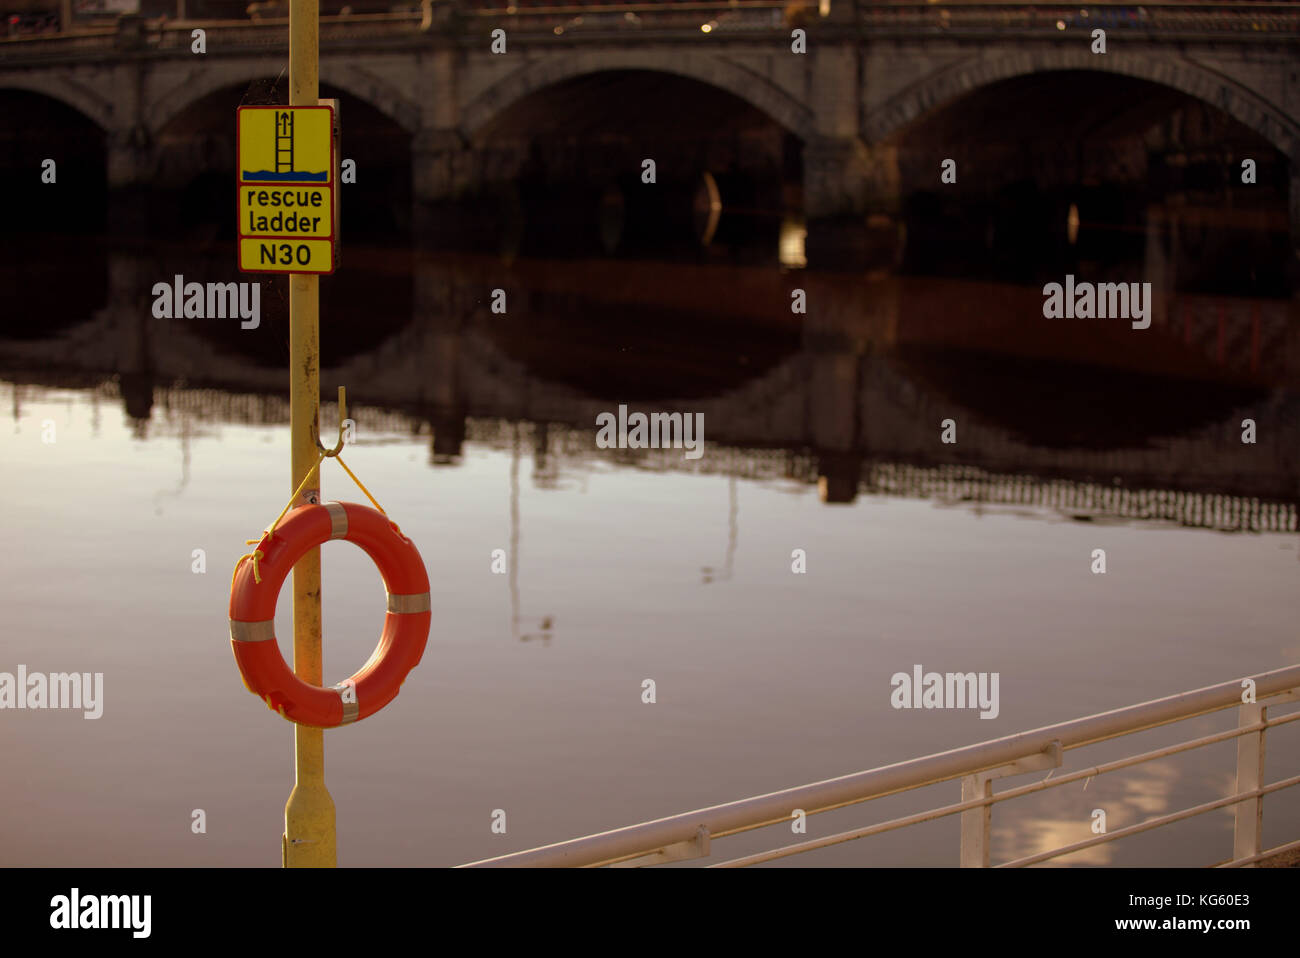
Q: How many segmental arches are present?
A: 4